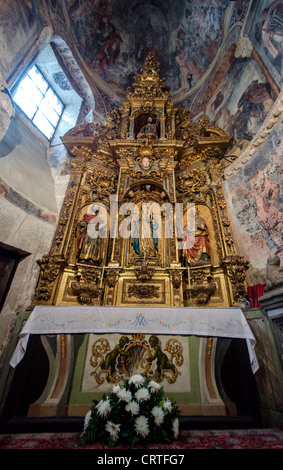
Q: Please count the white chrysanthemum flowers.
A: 13